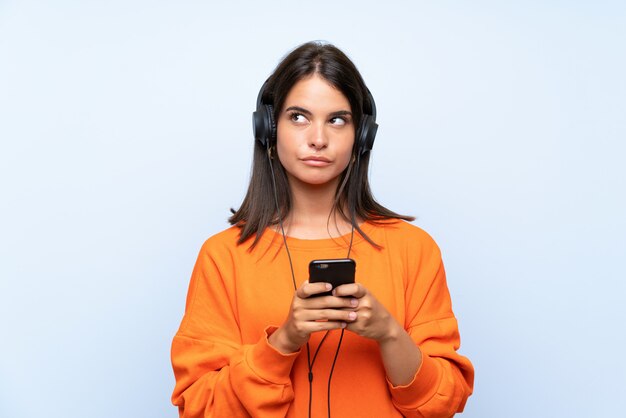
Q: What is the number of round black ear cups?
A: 2